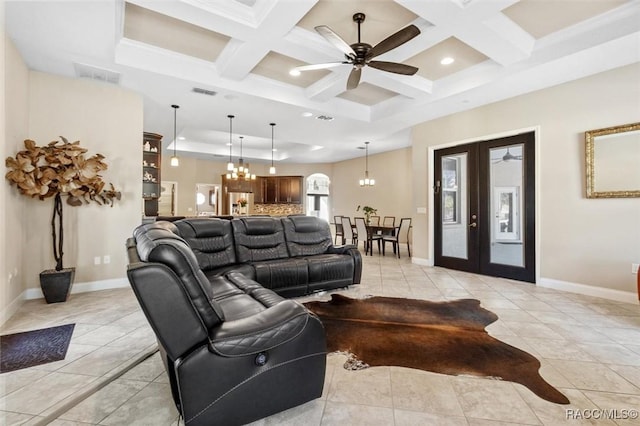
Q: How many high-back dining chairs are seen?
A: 6